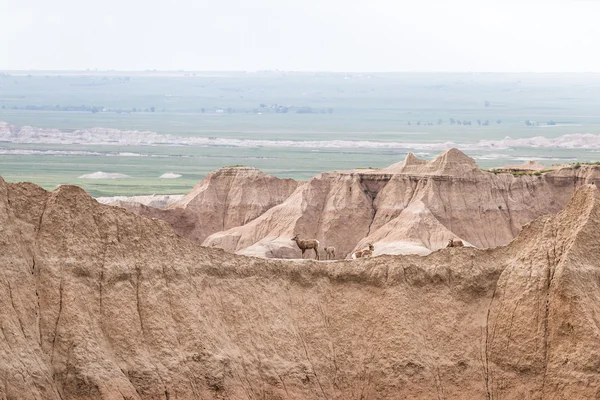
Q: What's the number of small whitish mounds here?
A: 2